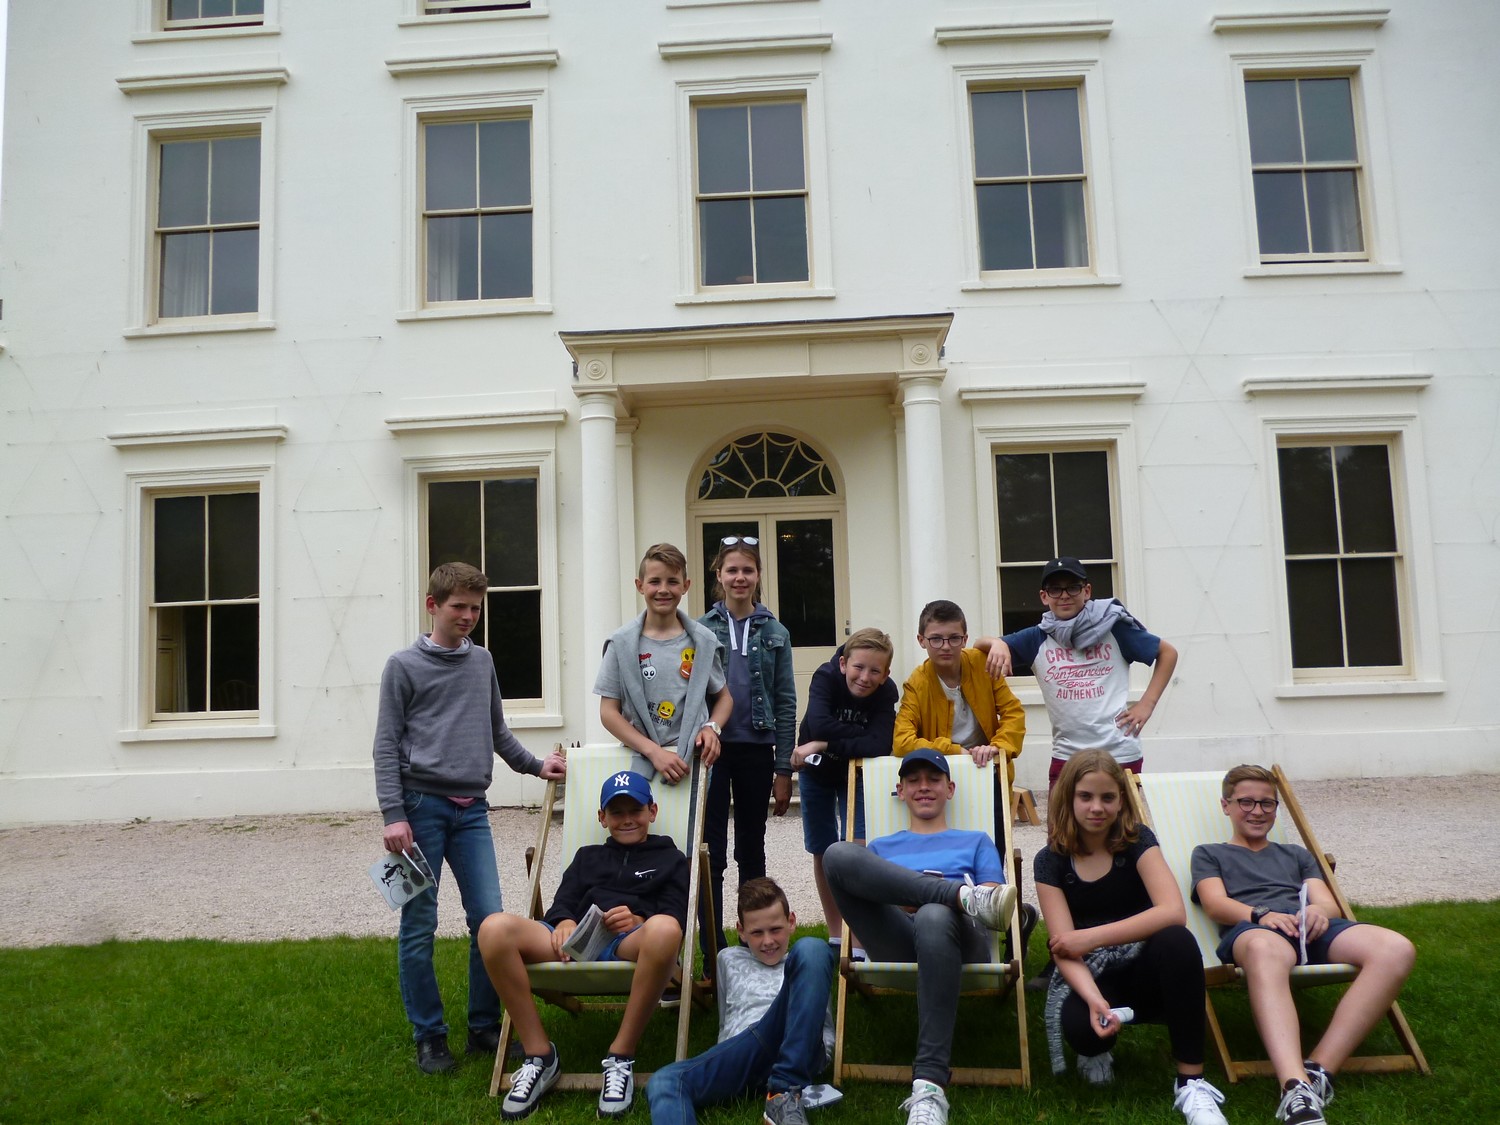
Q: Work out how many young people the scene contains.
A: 11